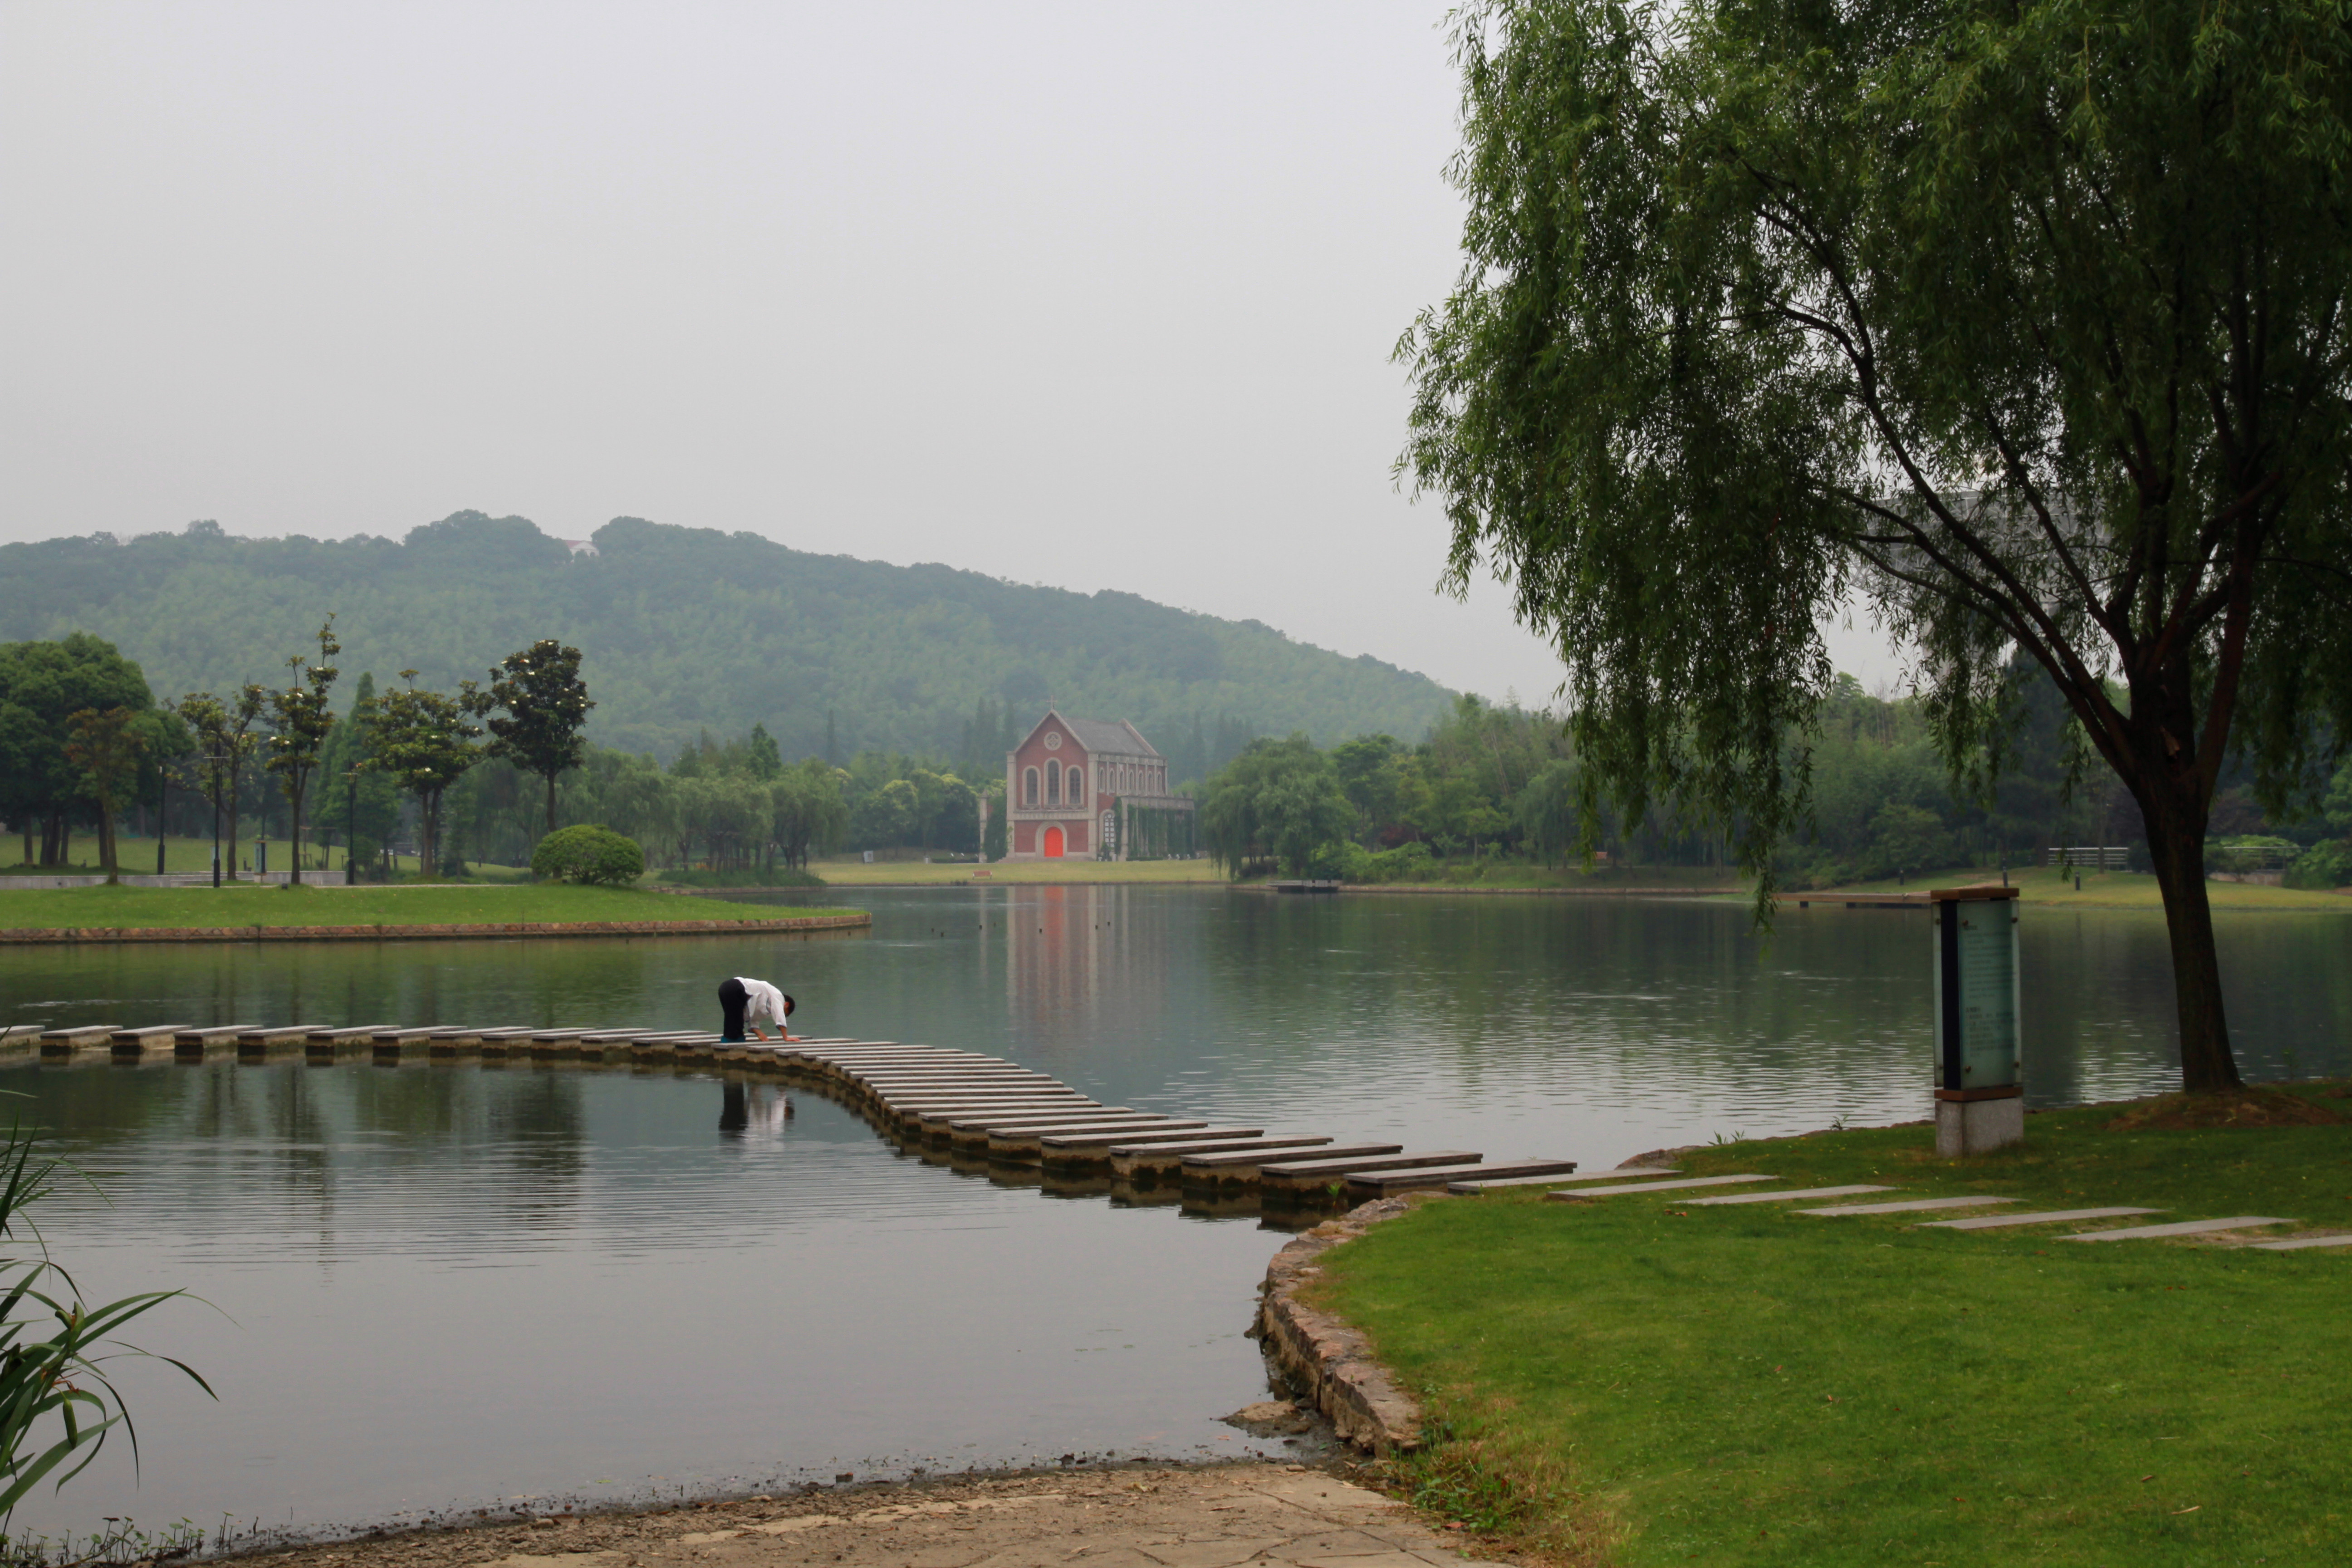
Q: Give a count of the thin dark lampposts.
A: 3